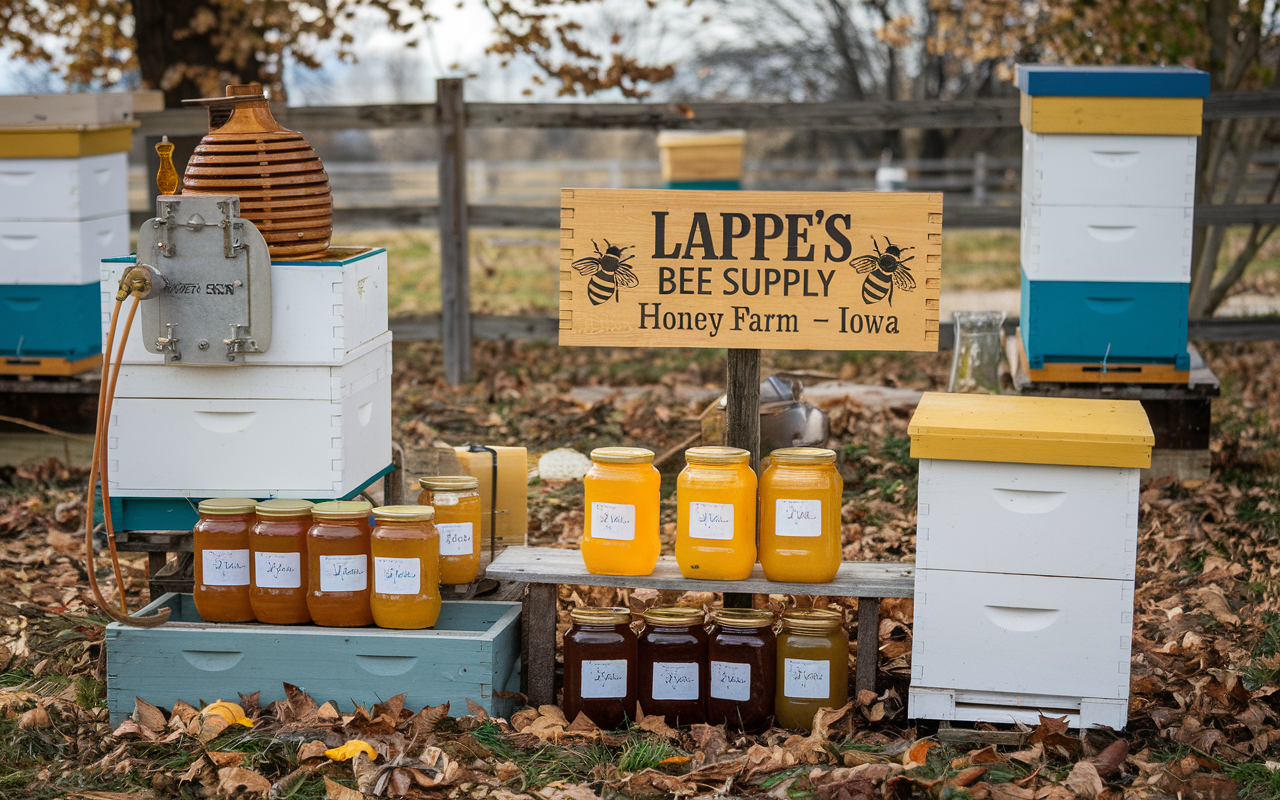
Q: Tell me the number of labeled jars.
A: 12